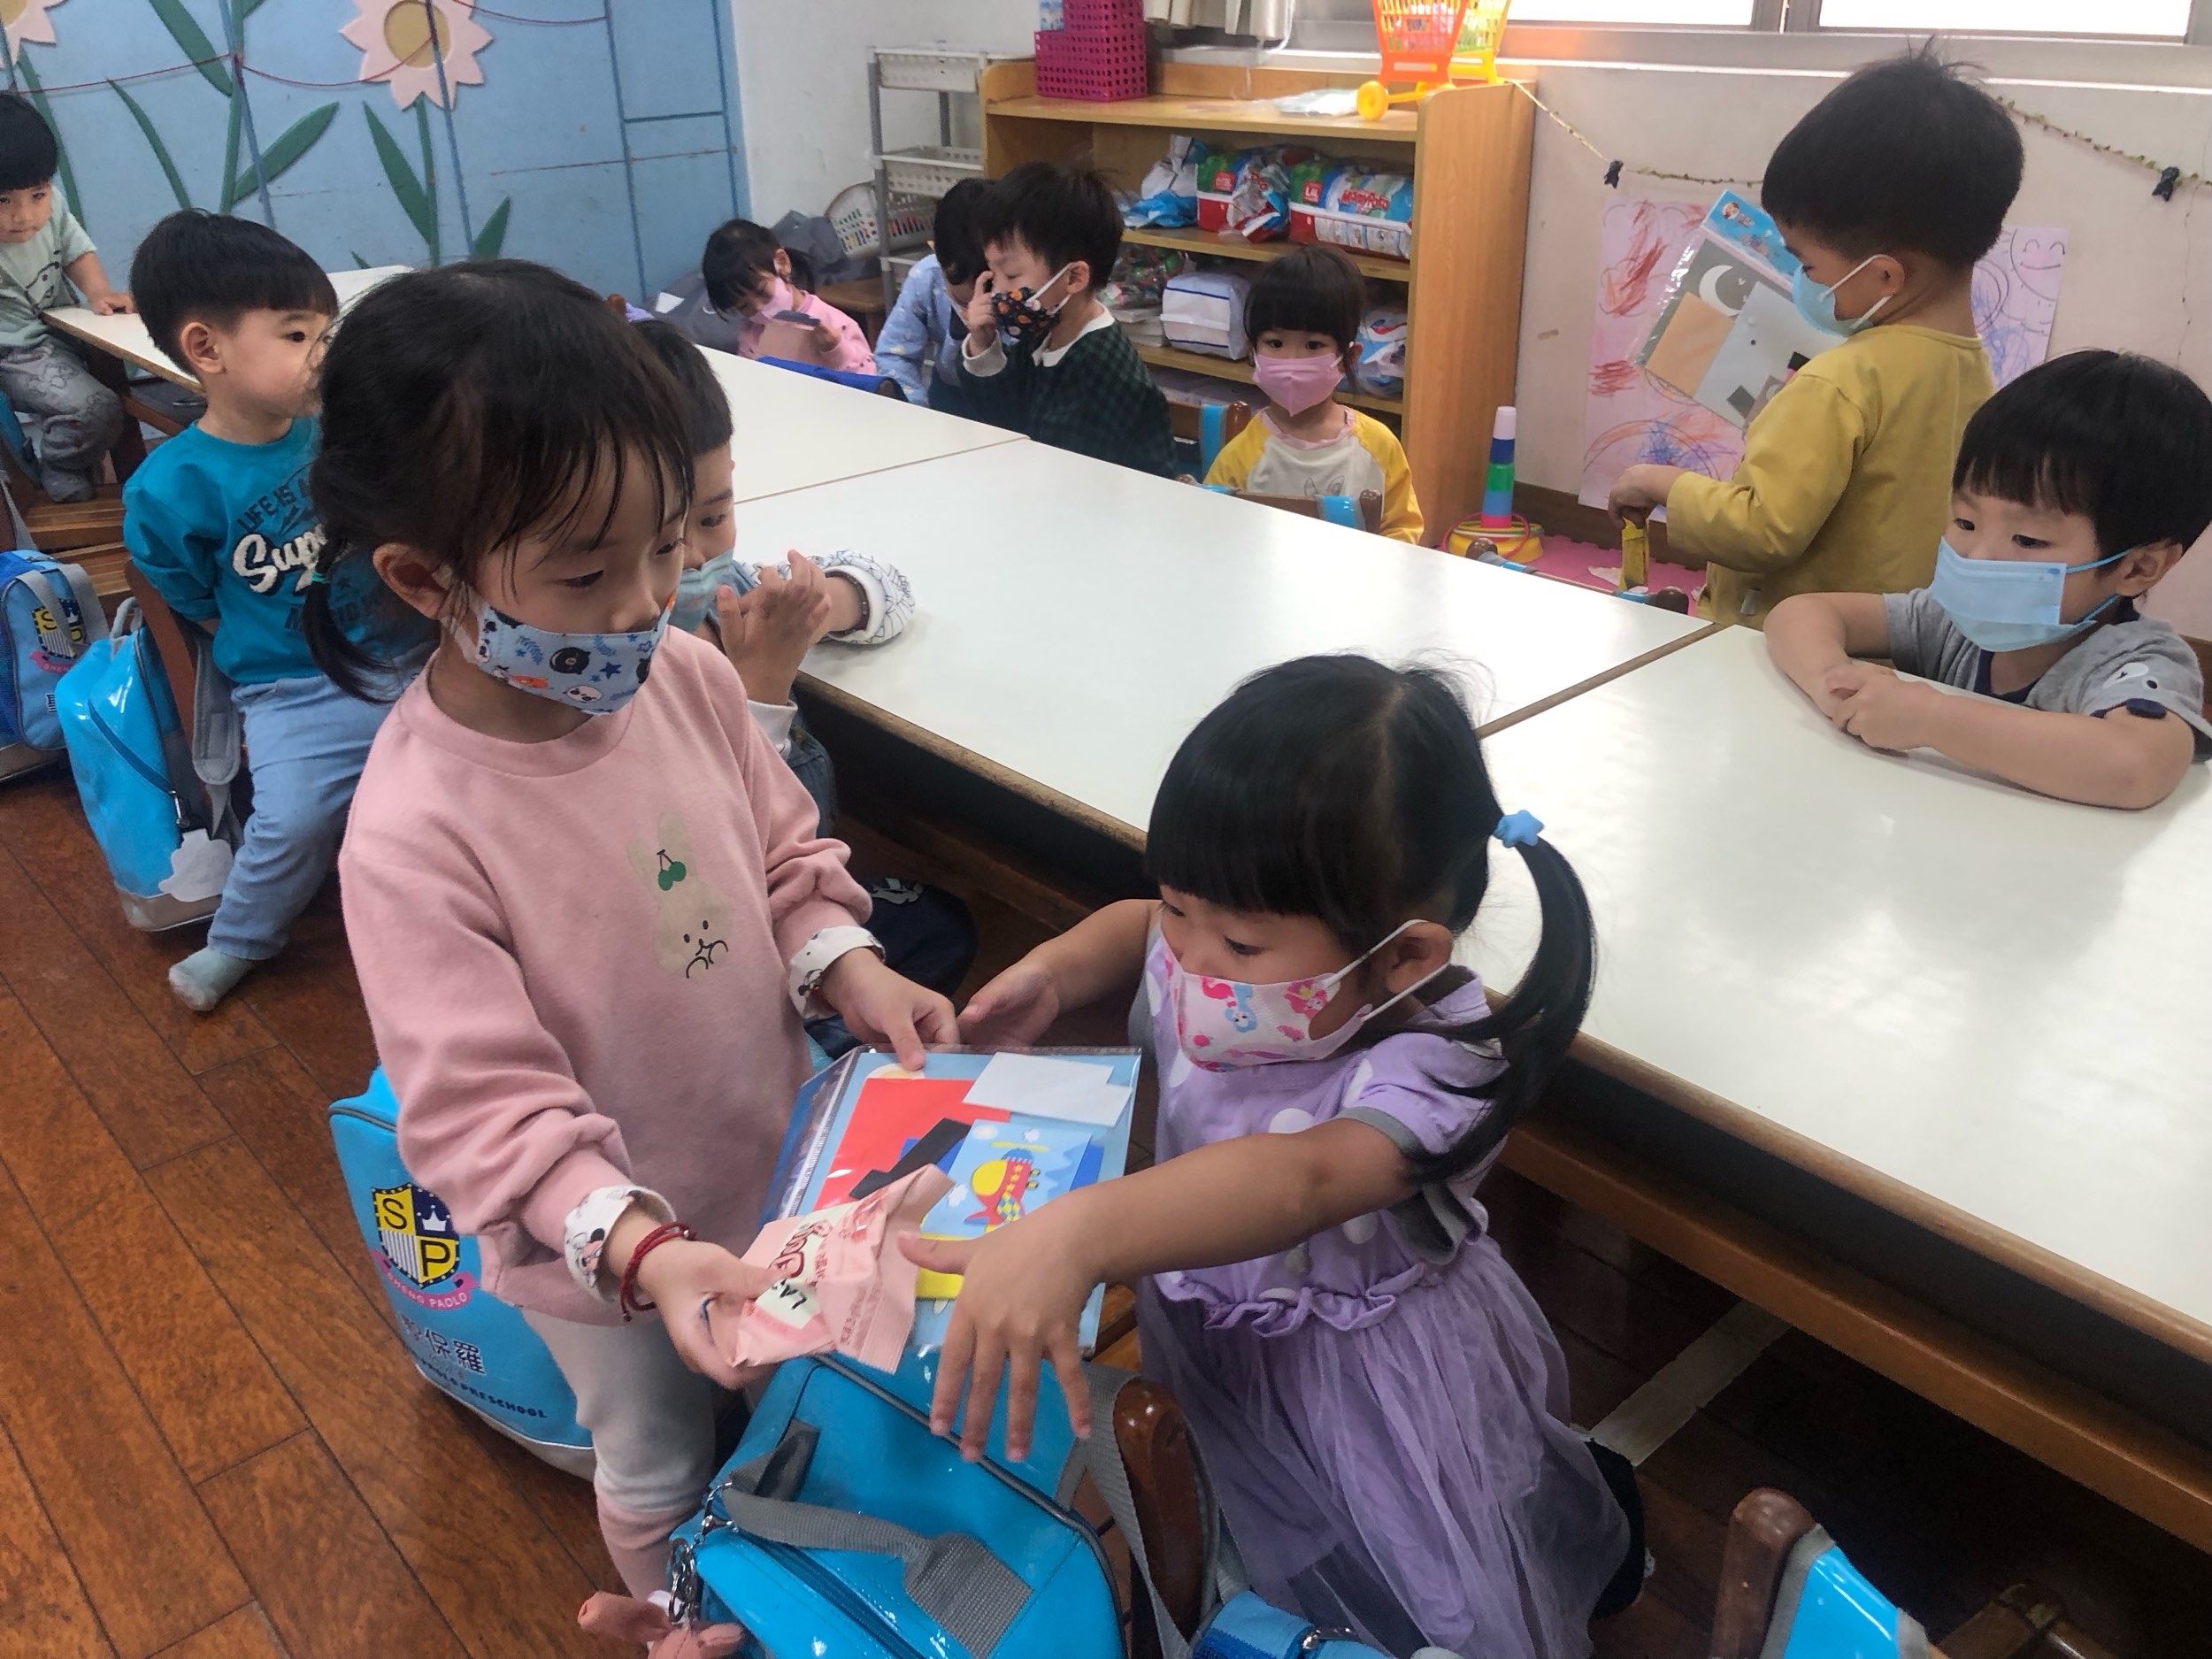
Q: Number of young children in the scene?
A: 11